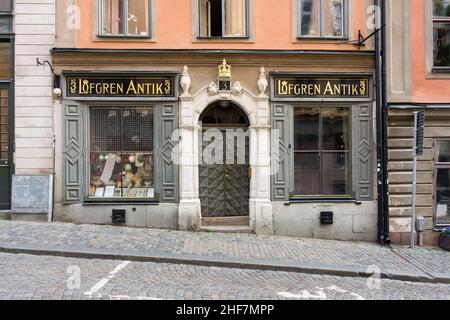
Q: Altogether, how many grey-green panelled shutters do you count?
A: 4